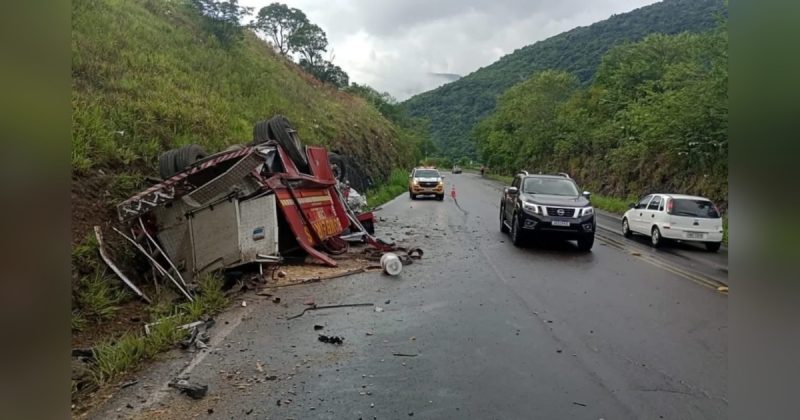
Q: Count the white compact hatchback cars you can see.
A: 1